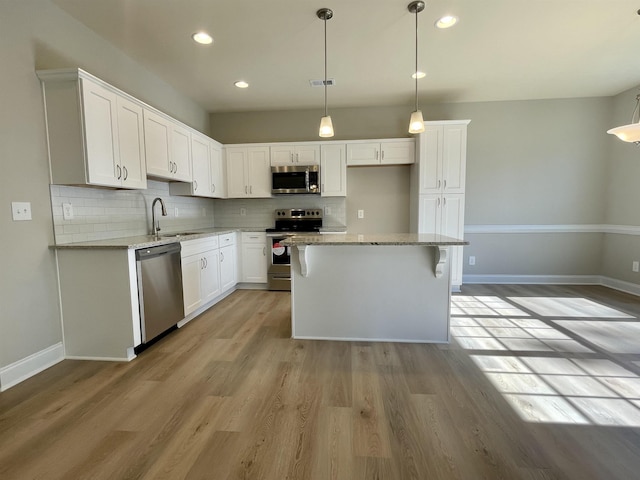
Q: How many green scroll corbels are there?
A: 0